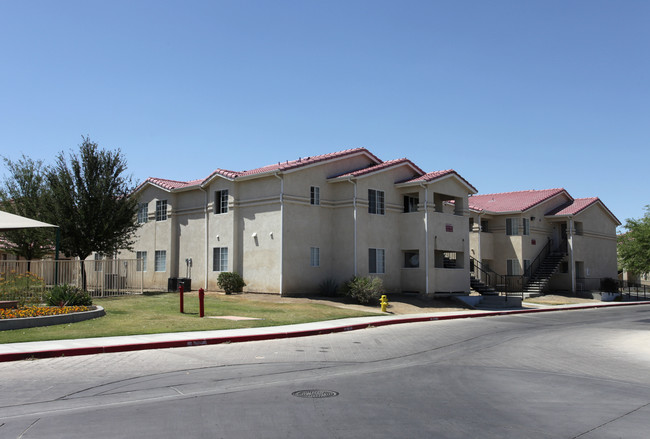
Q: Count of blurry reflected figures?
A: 0